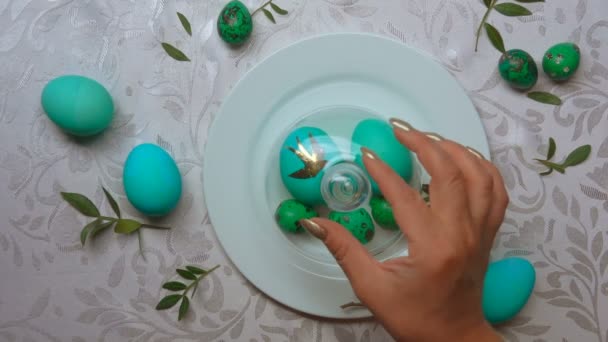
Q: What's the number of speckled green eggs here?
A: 6